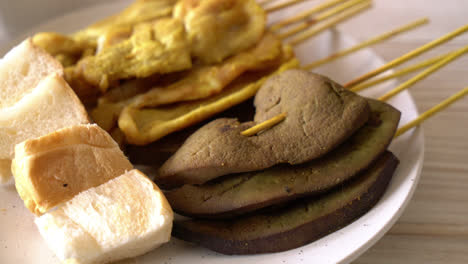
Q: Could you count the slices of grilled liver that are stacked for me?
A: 3